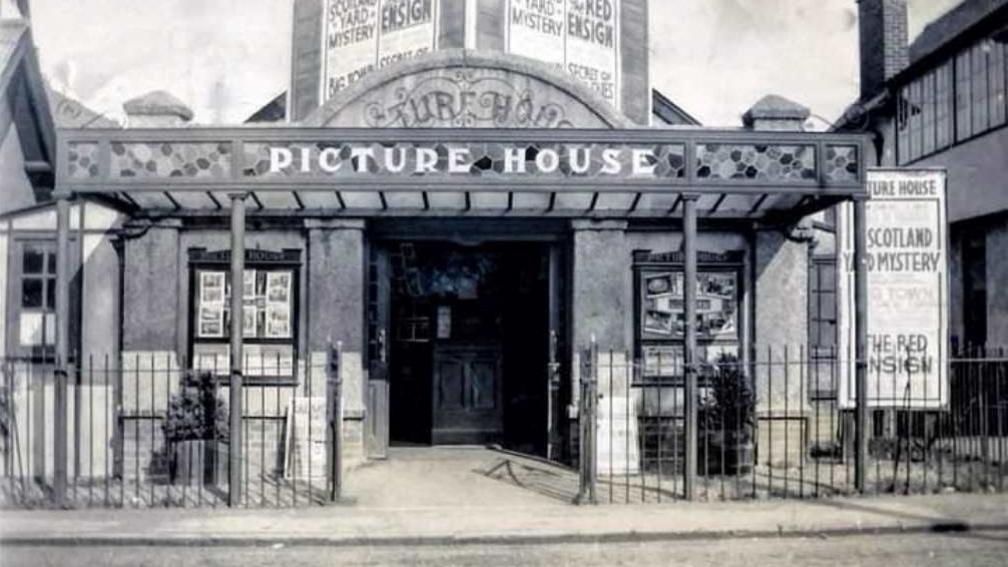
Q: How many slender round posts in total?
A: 4